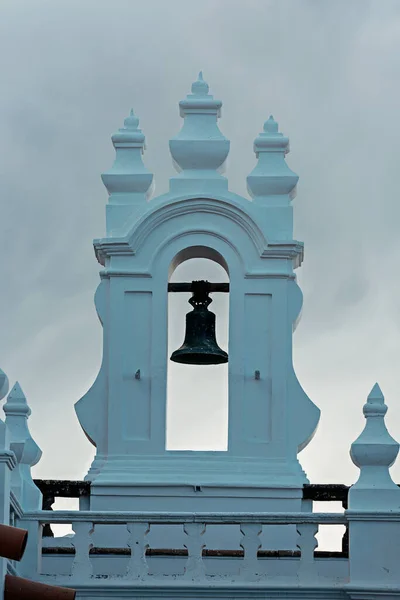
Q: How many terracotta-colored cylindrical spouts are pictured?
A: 2